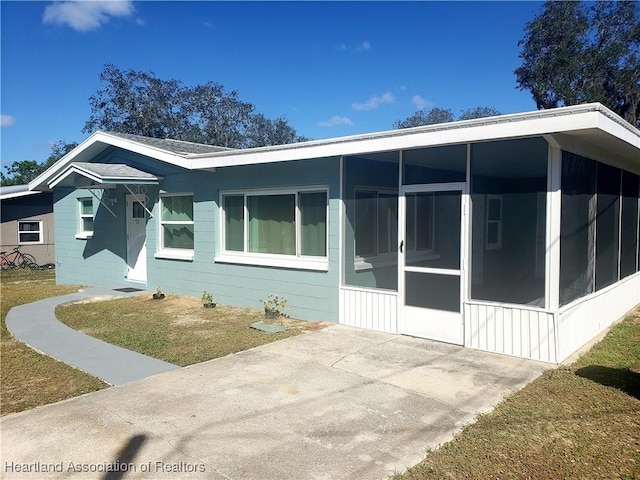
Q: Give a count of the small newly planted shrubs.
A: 3